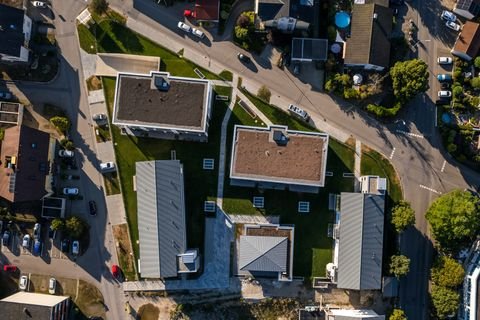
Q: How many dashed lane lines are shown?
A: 4